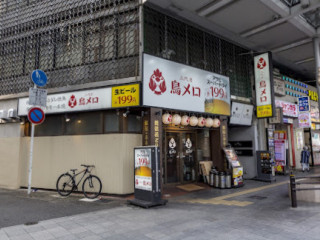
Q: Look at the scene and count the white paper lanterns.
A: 7